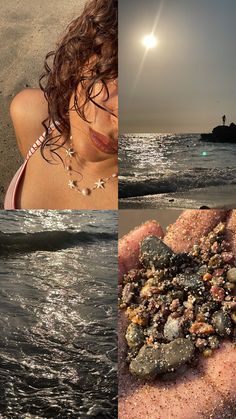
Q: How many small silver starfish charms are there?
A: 3